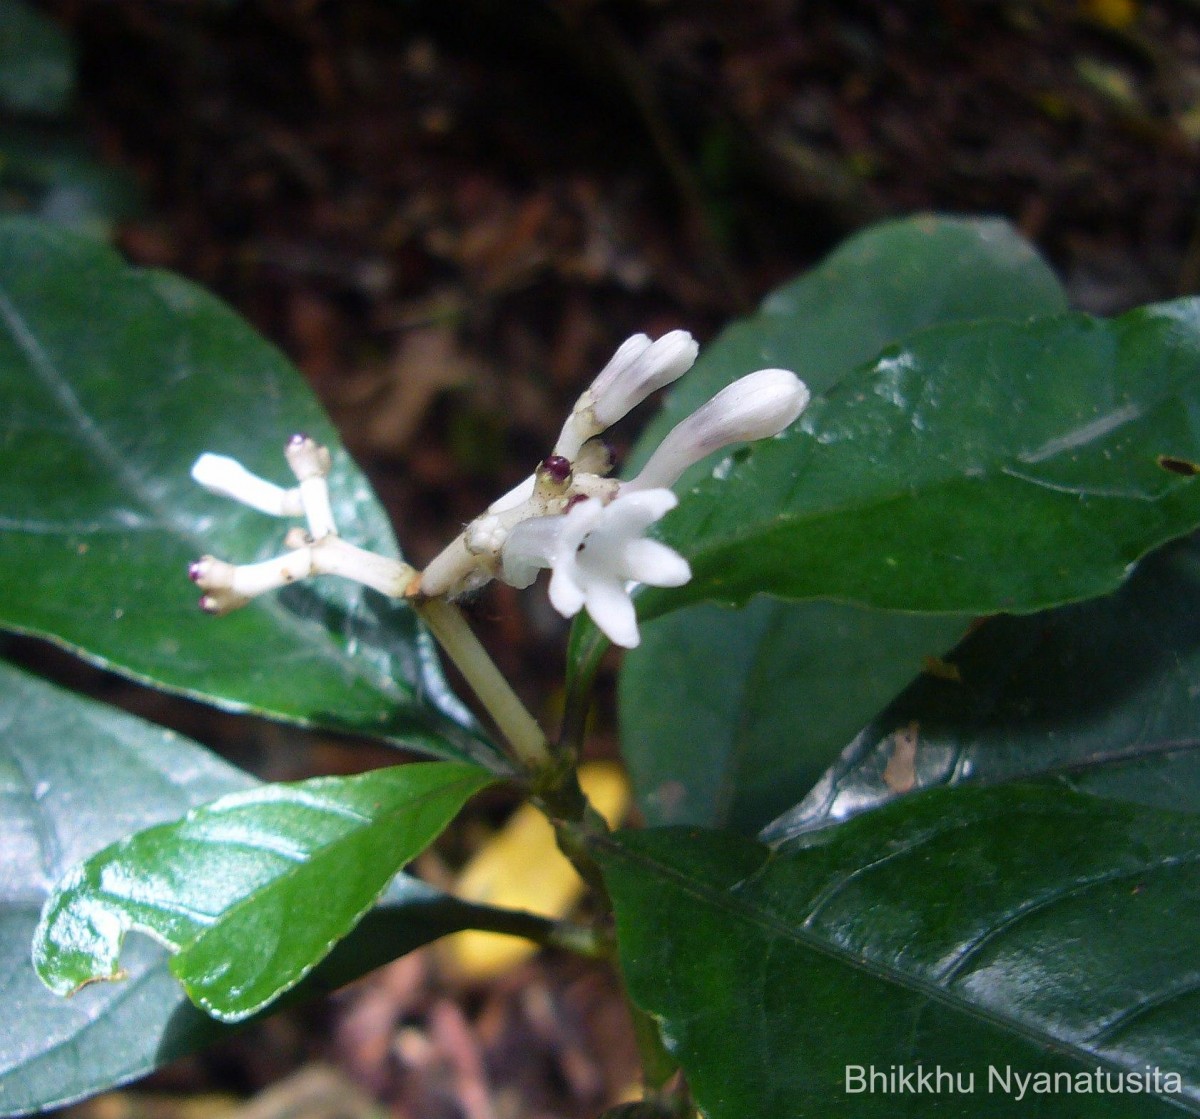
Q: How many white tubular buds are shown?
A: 4